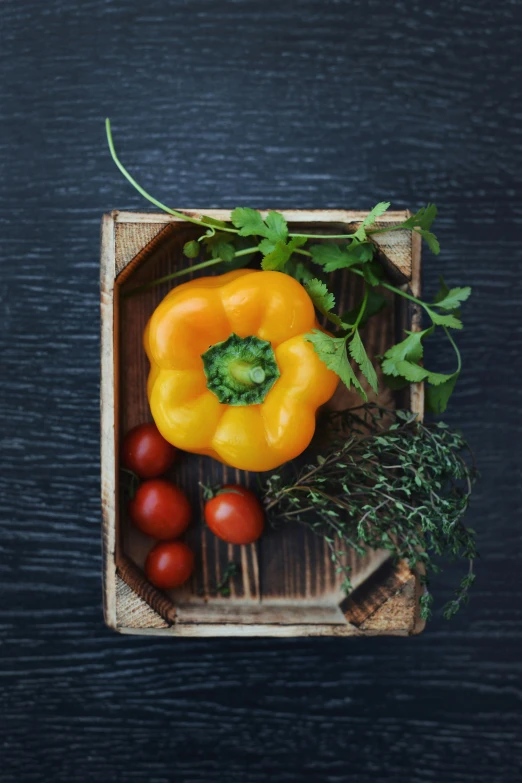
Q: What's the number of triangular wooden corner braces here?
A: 4